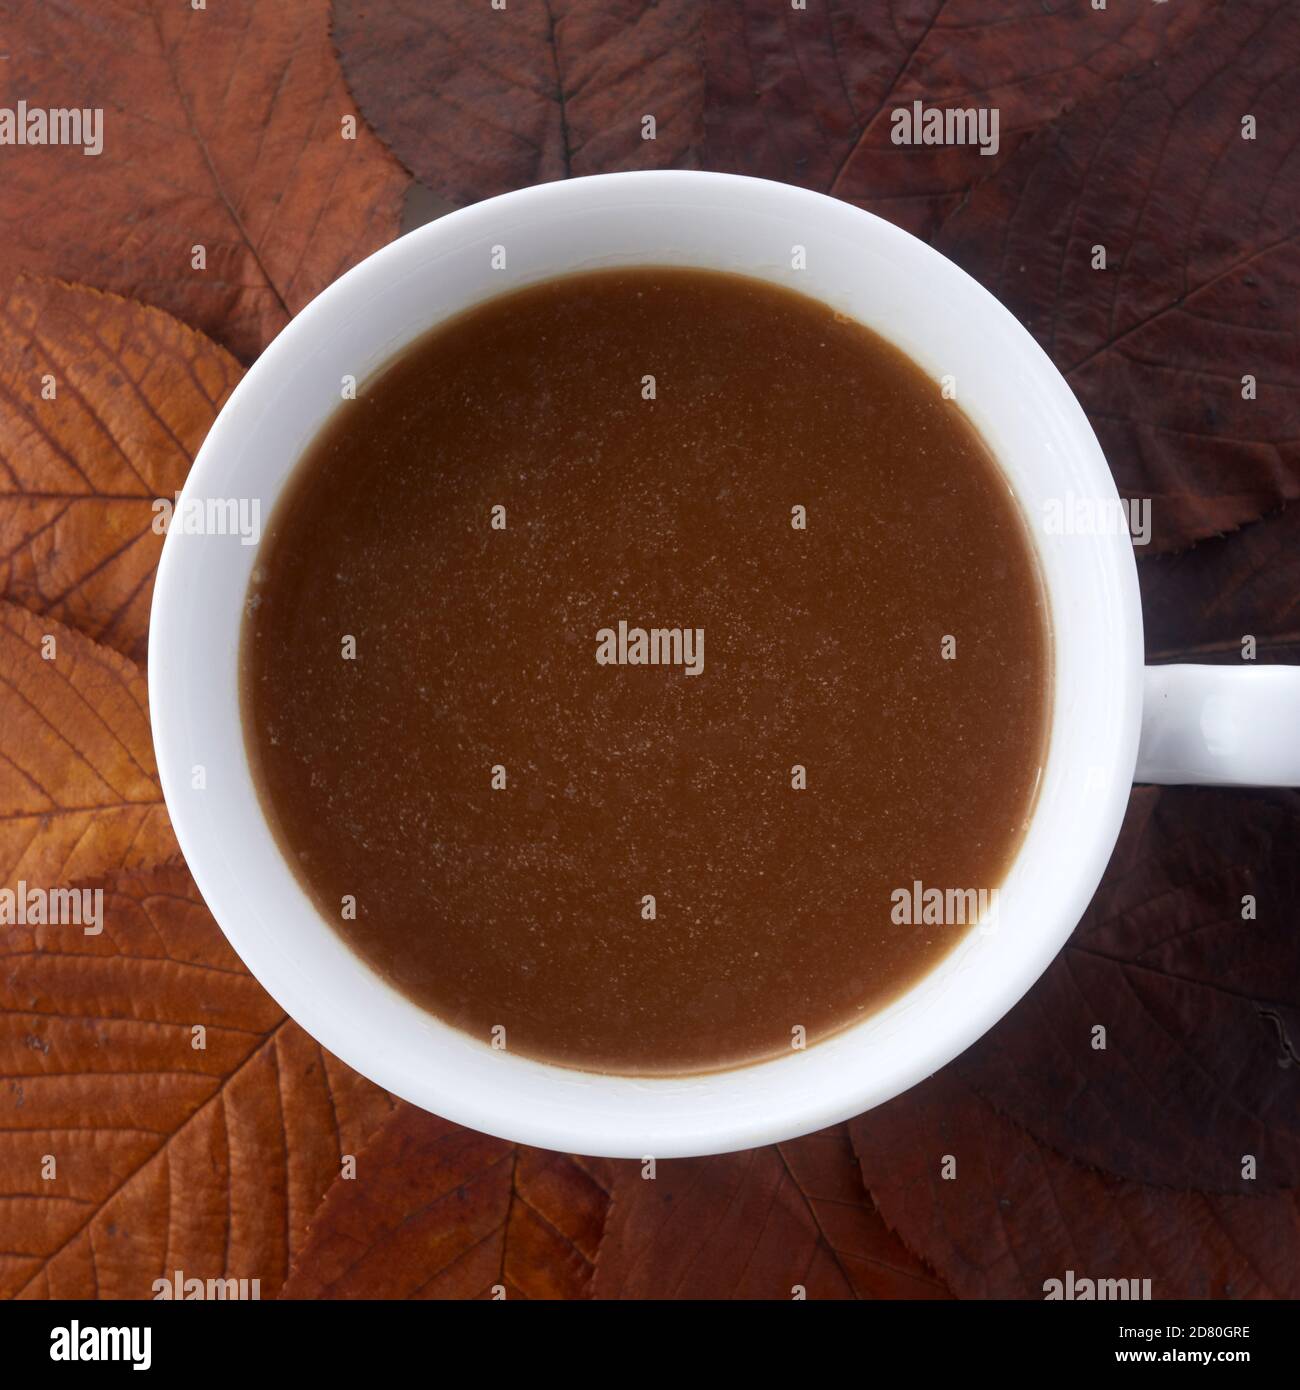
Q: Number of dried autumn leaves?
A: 12